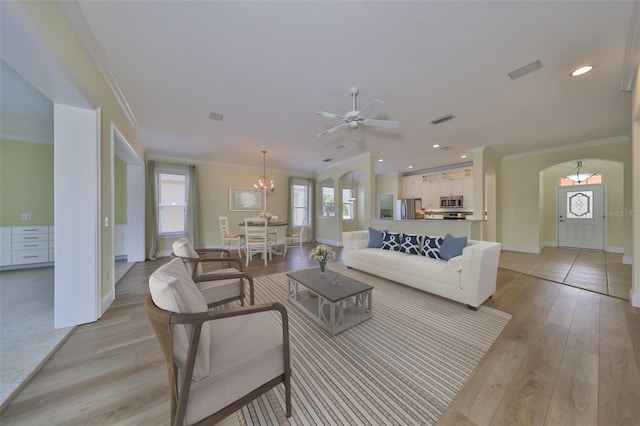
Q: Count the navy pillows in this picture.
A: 3